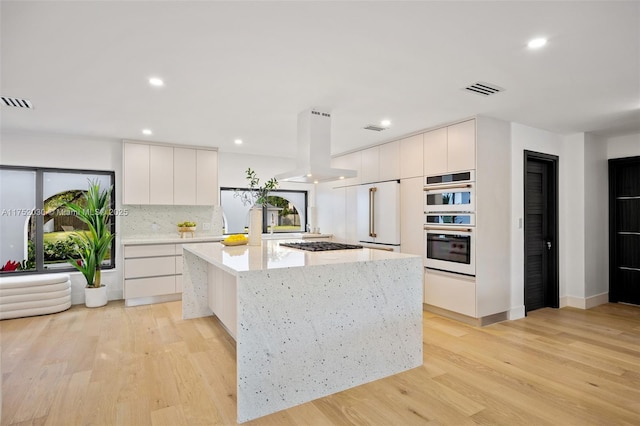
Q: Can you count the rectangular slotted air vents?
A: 3